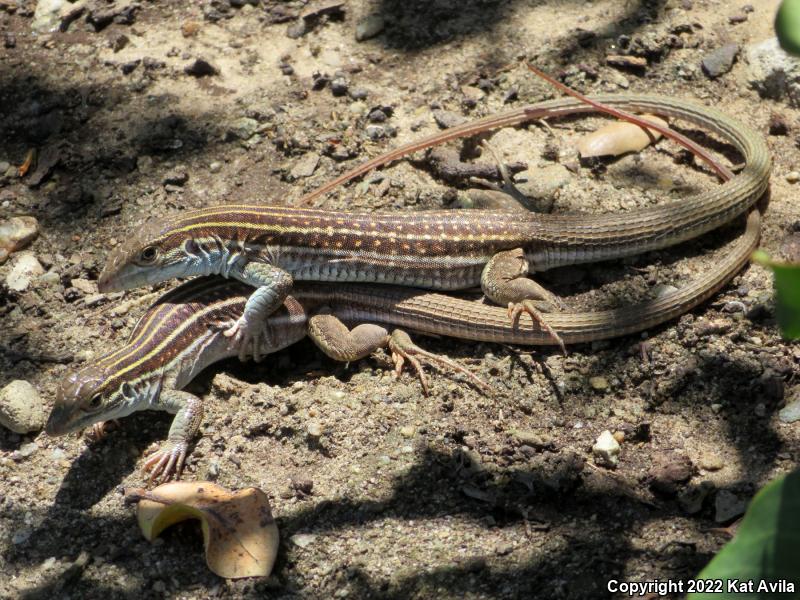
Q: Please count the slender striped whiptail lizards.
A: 2